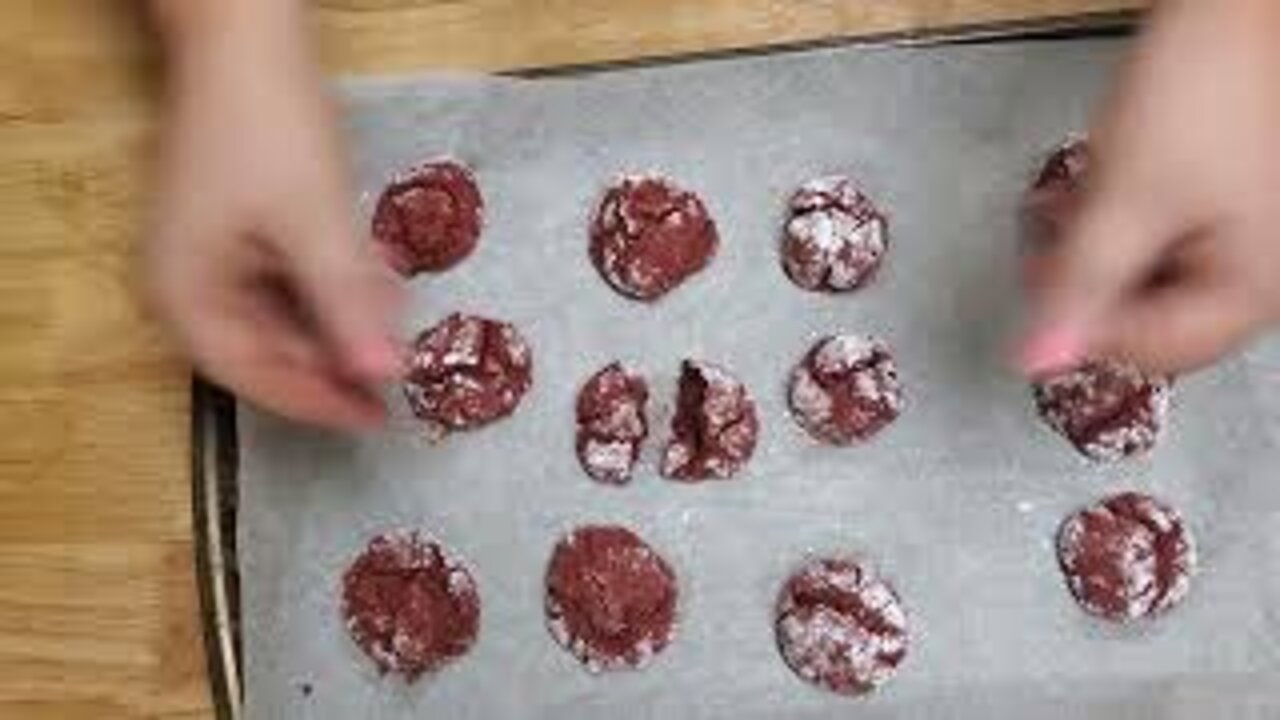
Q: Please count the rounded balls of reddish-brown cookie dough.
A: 12